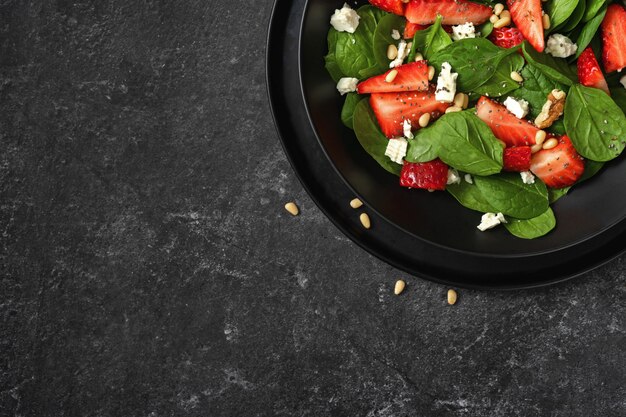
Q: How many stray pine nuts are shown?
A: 5